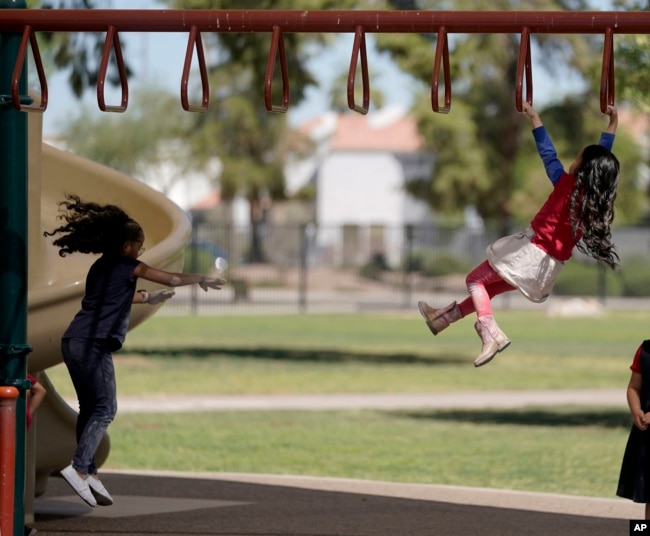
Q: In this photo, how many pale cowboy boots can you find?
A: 2